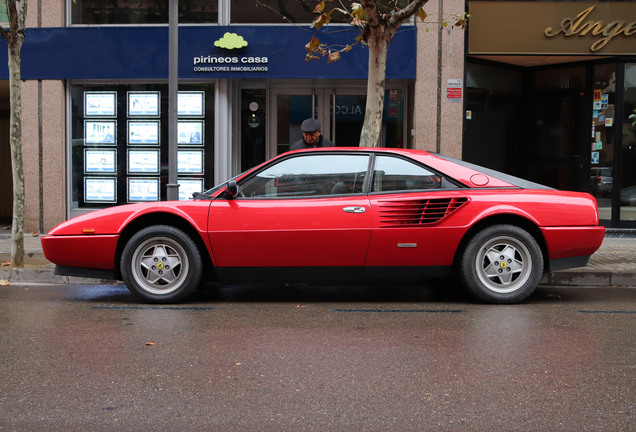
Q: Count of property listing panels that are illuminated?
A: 12